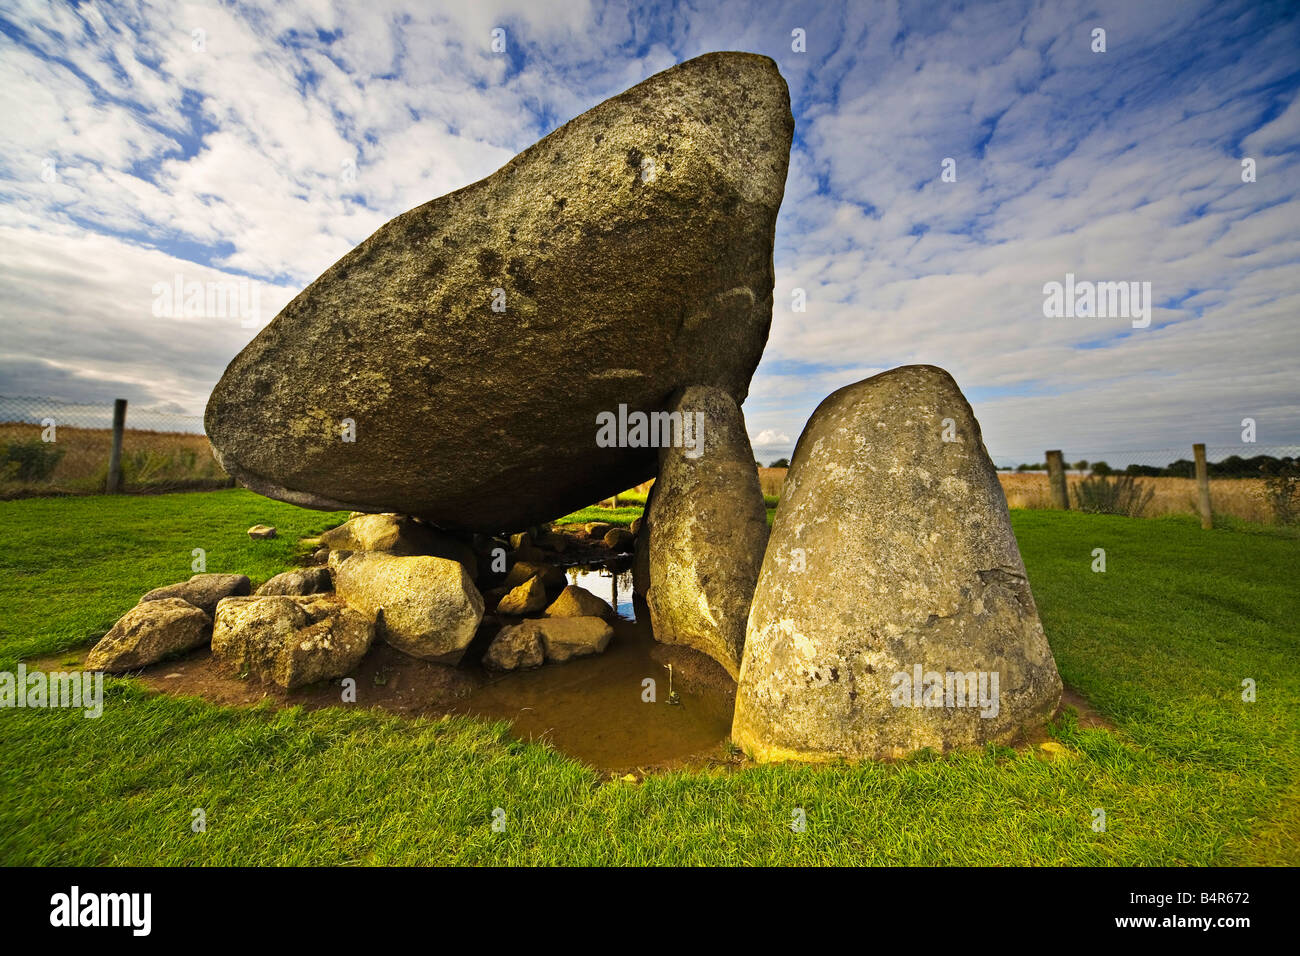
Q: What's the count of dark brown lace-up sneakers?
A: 0